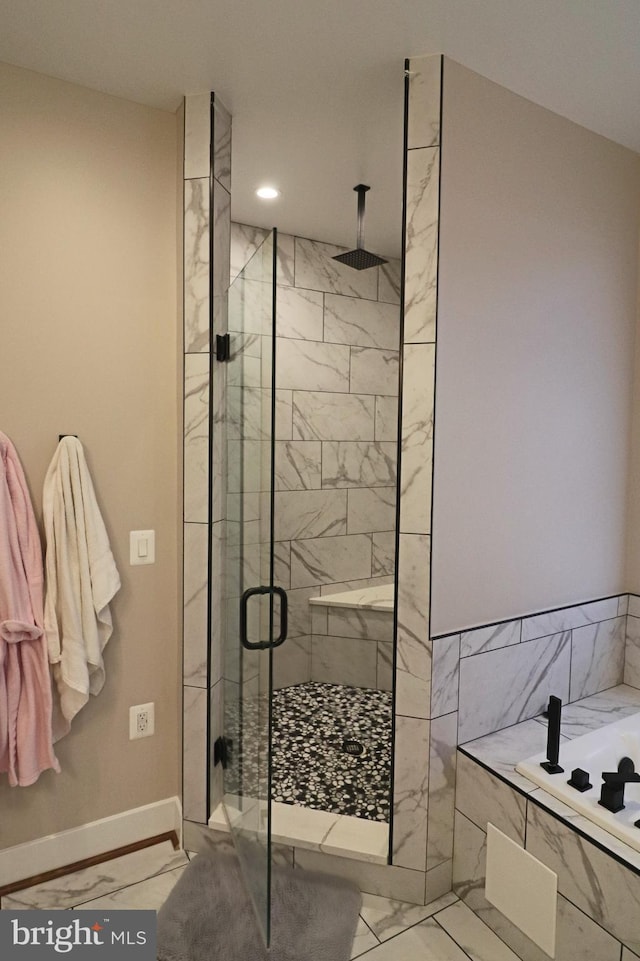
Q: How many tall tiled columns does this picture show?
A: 2